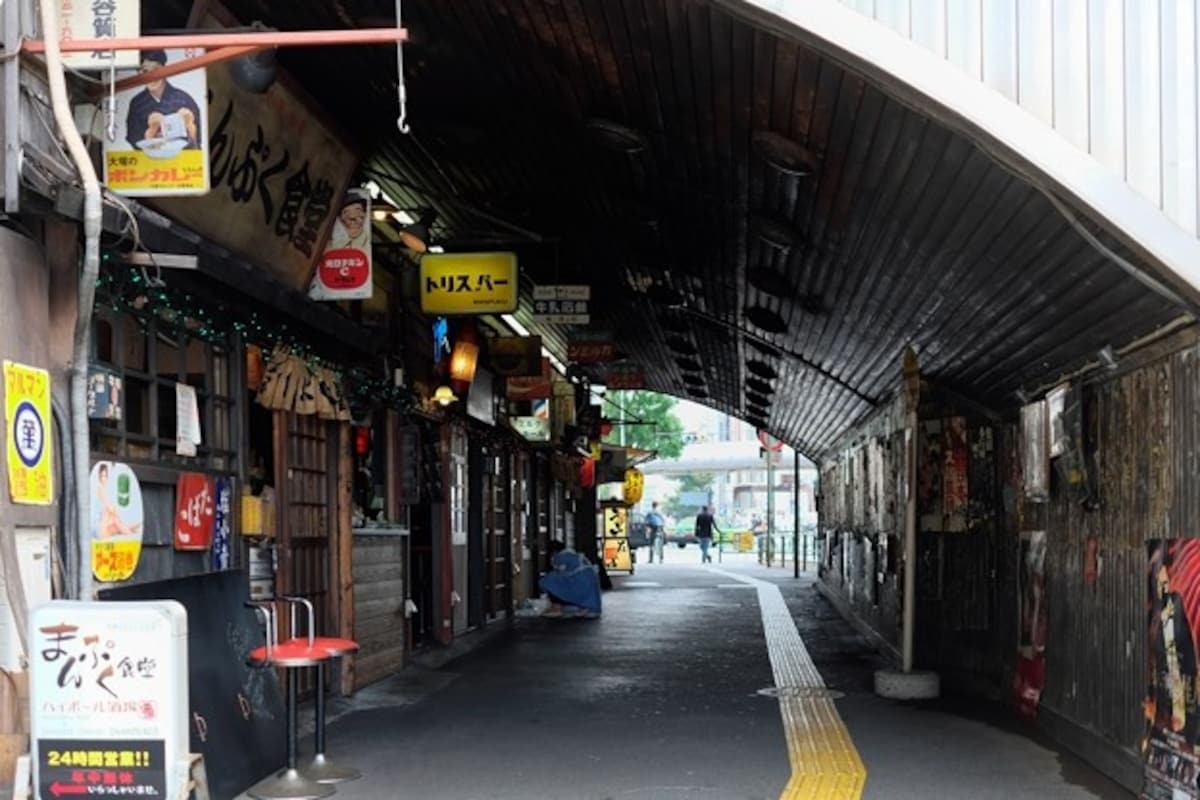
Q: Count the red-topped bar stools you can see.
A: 2